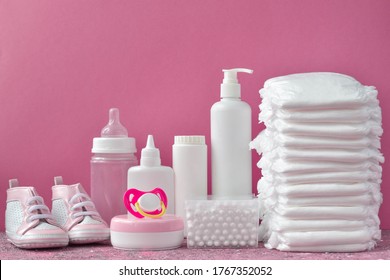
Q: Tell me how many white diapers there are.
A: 13